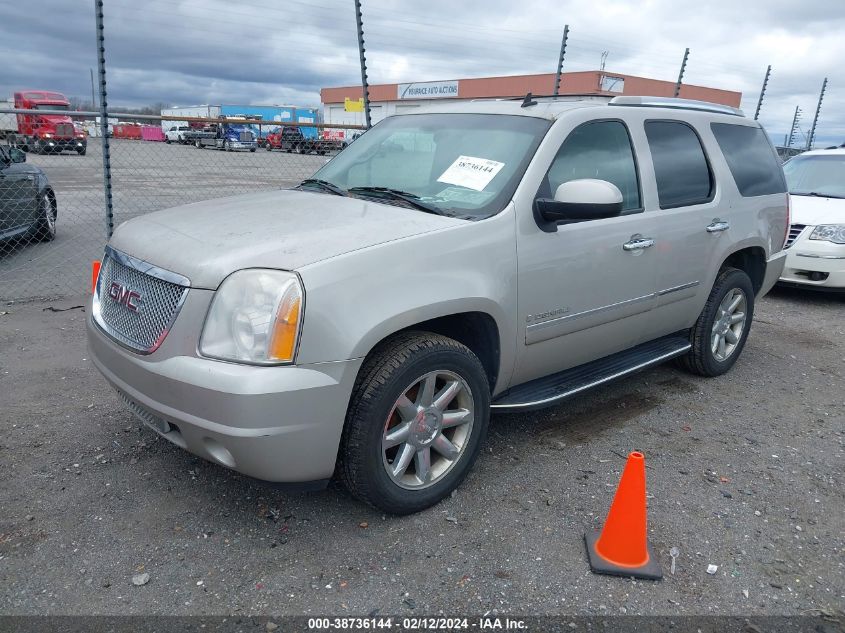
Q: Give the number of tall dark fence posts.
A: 7